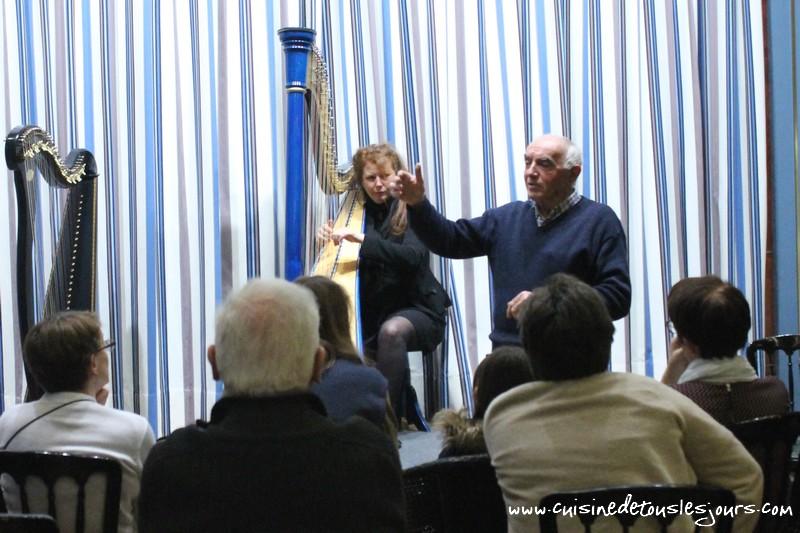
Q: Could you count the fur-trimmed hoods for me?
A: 1